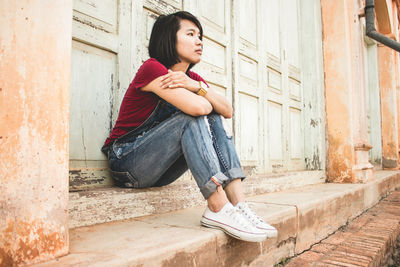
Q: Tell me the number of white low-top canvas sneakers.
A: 2